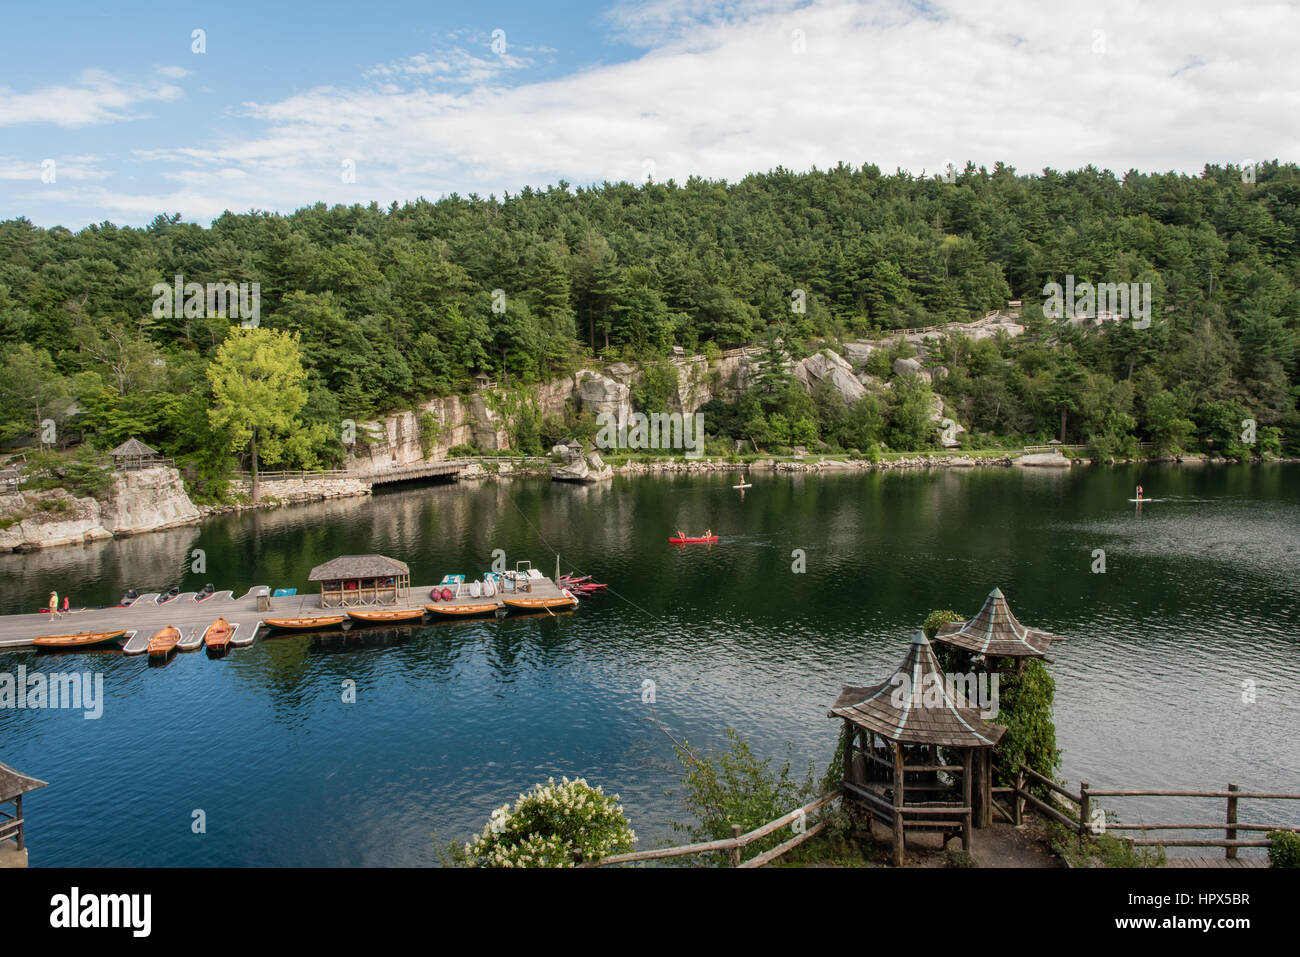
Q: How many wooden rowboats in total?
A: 7